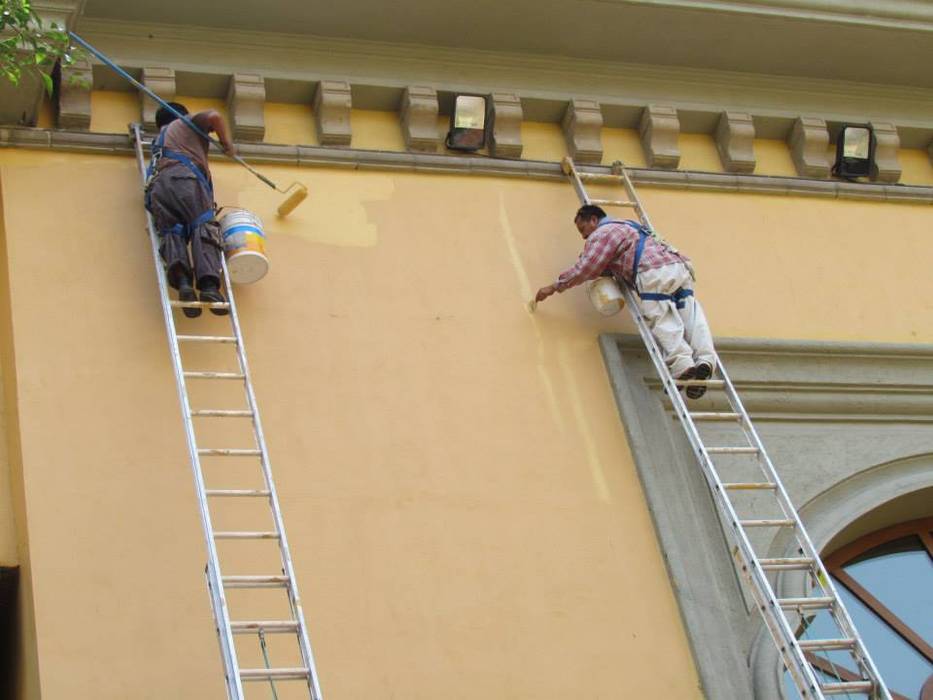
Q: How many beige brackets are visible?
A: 11